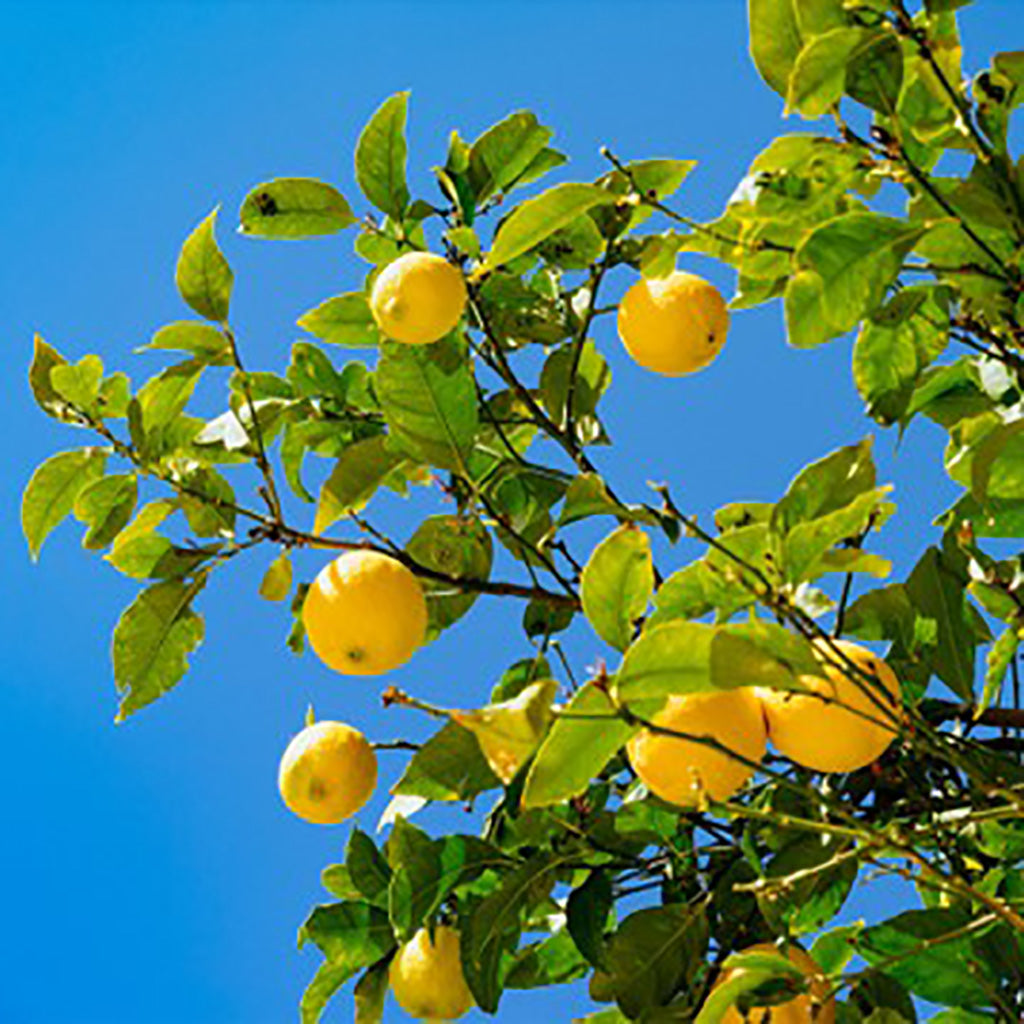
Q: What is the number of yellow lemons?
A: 8